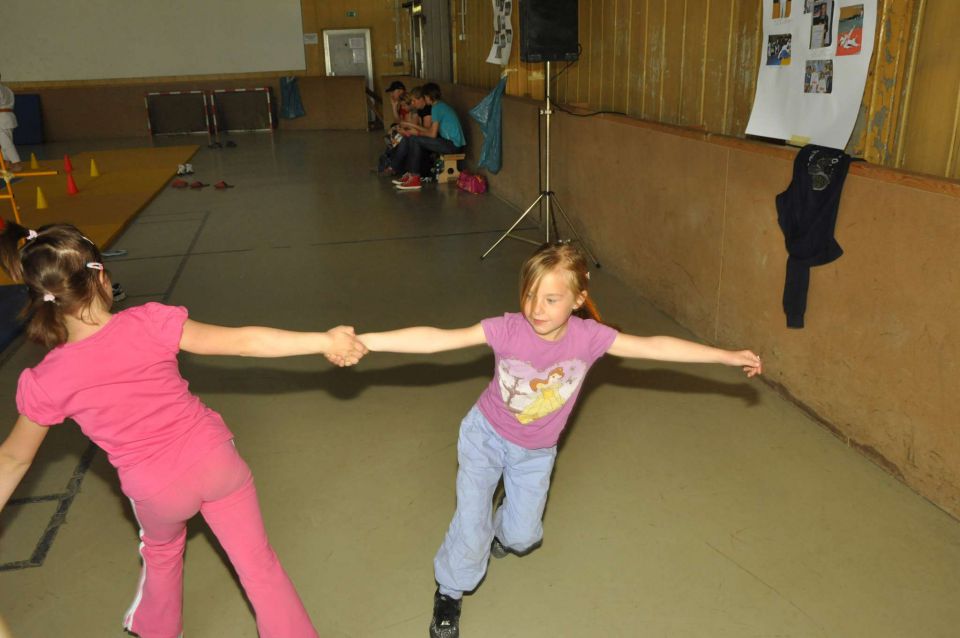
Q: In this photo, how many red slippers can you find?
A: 3